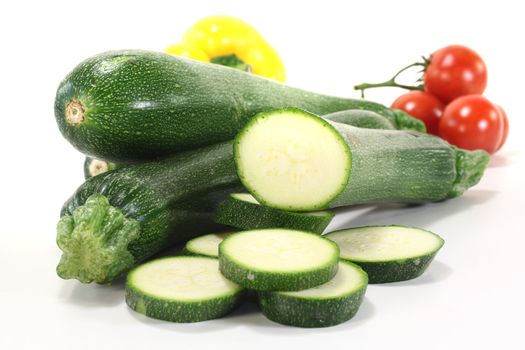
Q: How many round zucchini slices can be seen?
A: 7